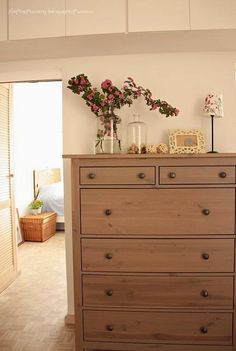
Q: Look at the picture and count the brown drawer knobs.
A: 12